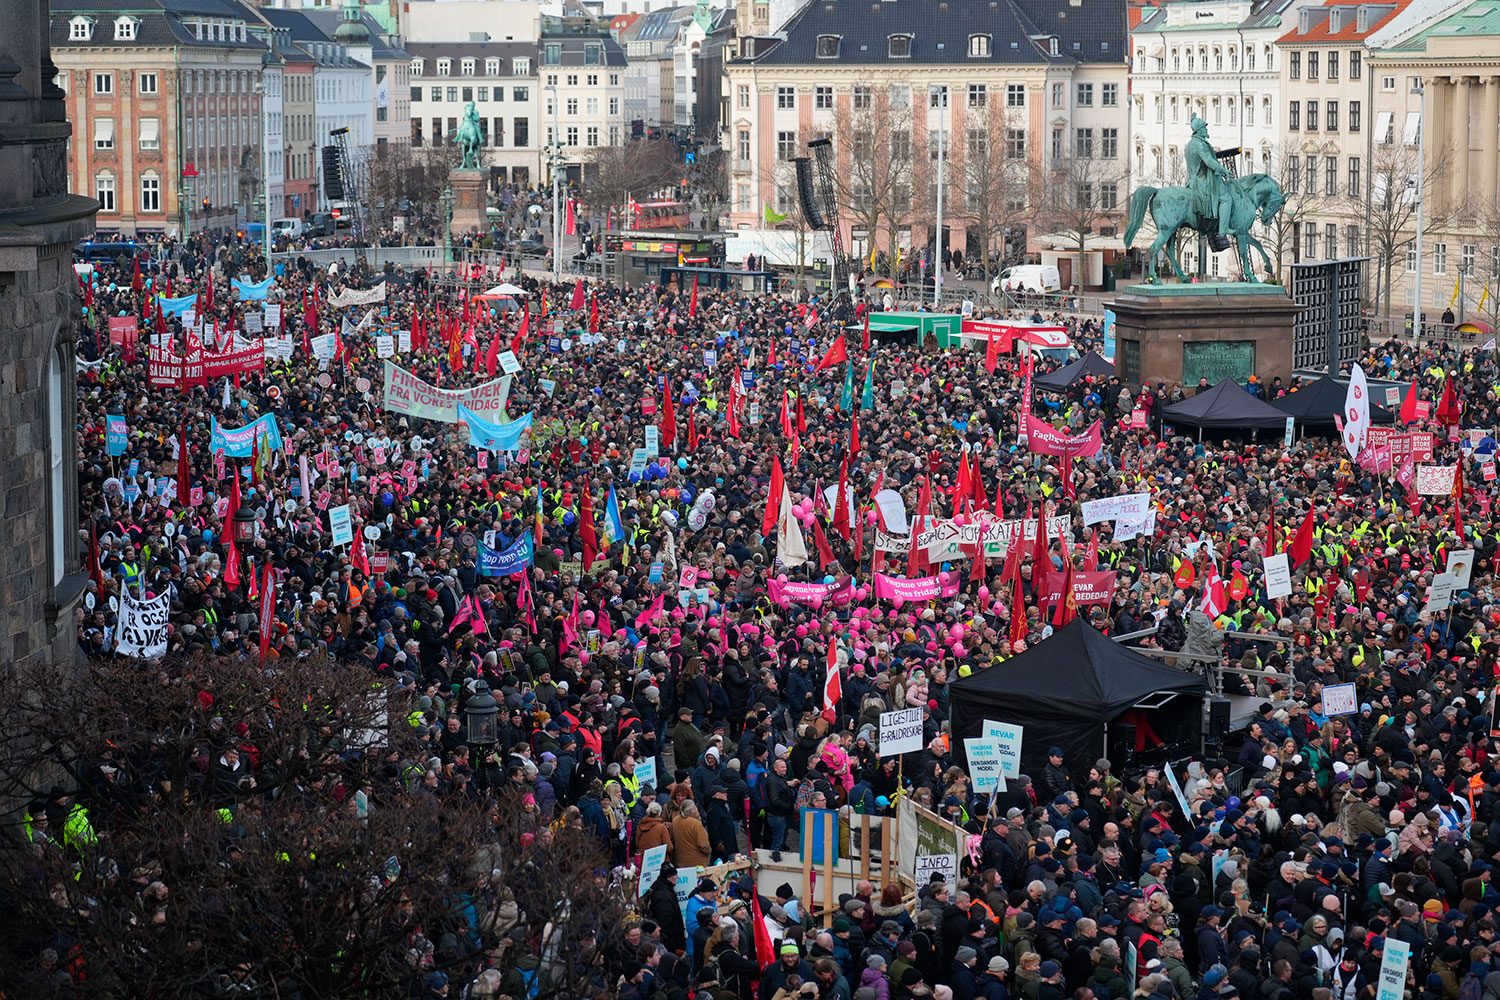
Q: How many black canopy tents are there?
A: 4